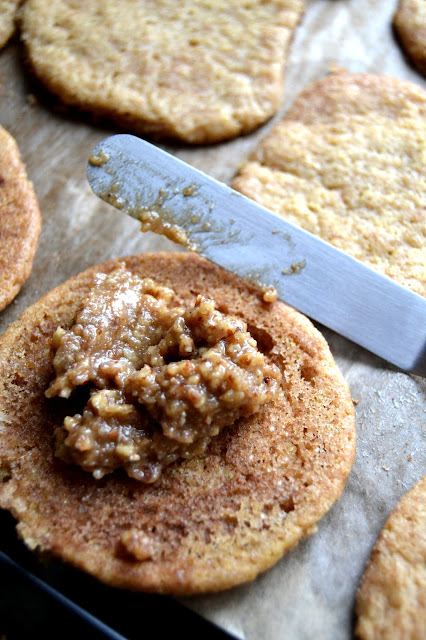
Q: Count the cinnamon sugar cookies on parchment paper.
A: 7